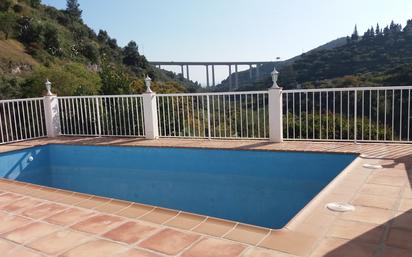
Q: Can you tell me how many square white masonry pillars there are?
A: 3